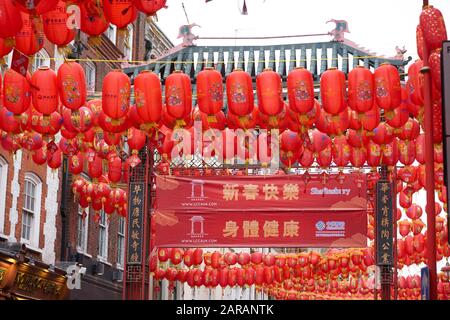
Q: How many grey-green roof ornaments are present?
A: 2